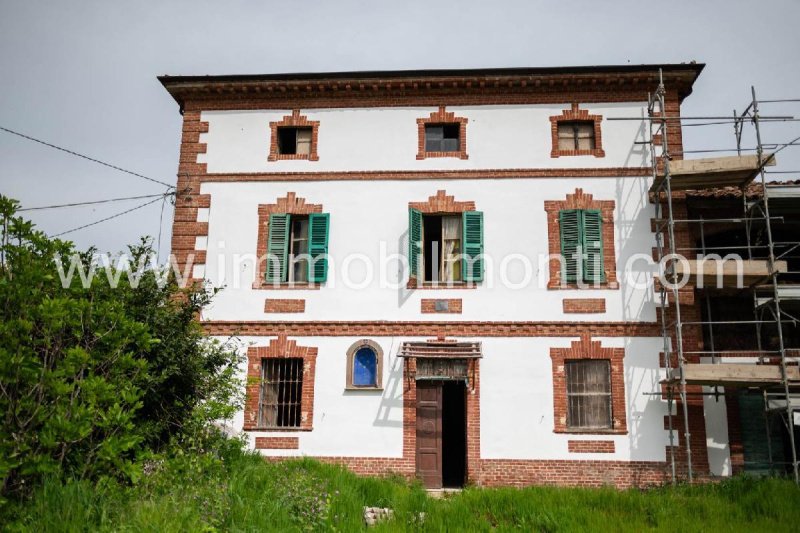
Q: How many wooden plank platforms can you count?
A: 3